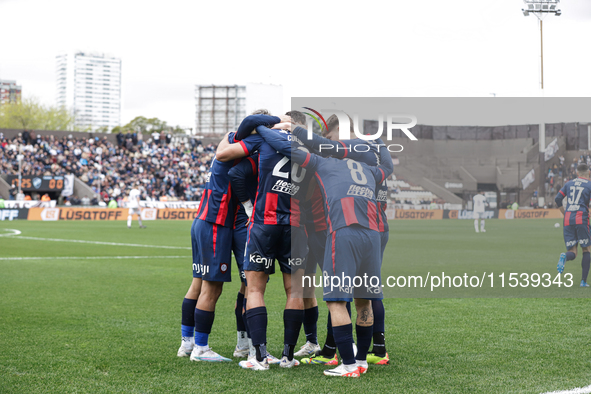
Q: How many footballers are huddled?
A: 6